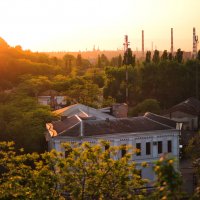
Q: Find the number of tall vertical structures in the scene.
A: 4